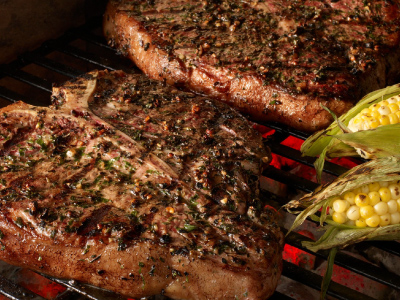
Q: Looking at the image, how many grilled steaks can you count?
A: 2